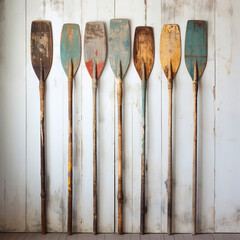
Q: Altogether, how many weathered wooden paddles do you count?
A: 7